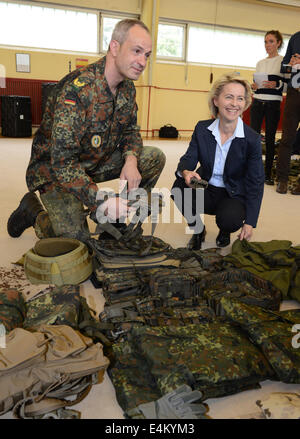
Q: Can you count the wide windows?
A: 2